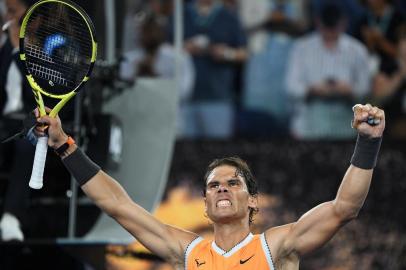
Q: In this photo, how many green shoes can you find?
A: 0